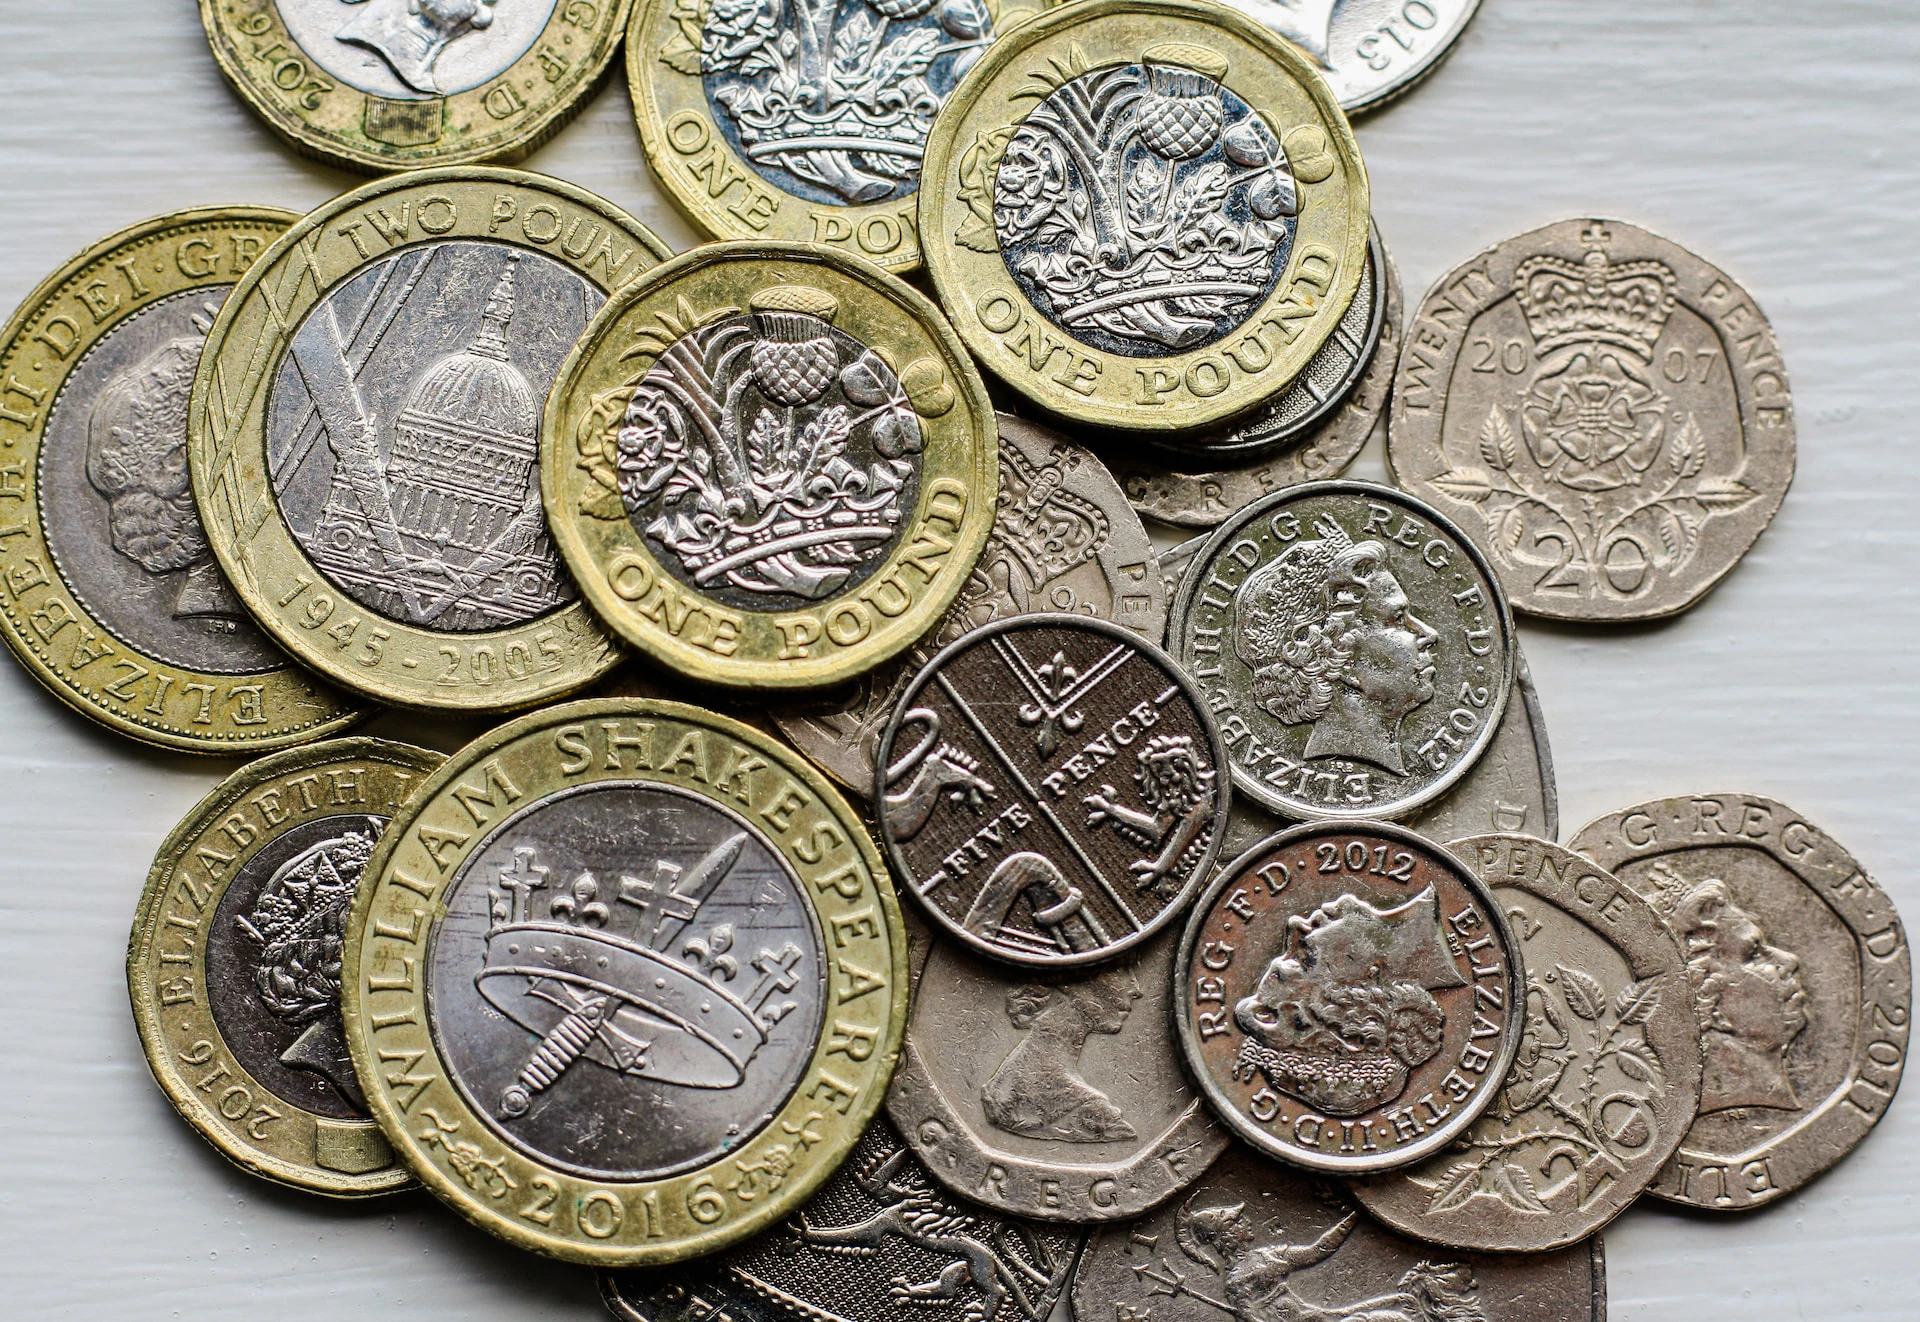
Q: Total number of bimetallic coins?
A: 8